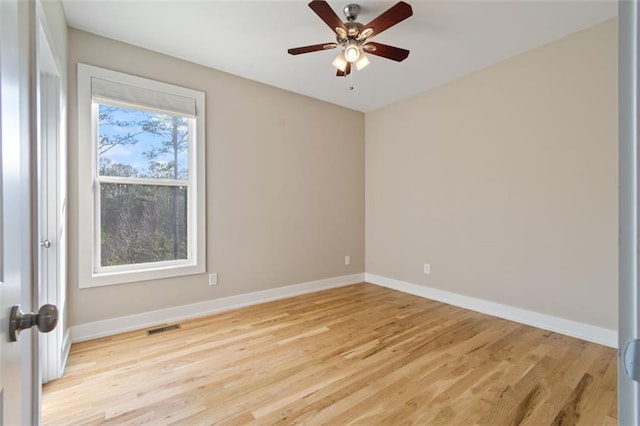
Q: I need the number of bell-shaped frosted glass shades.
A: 3